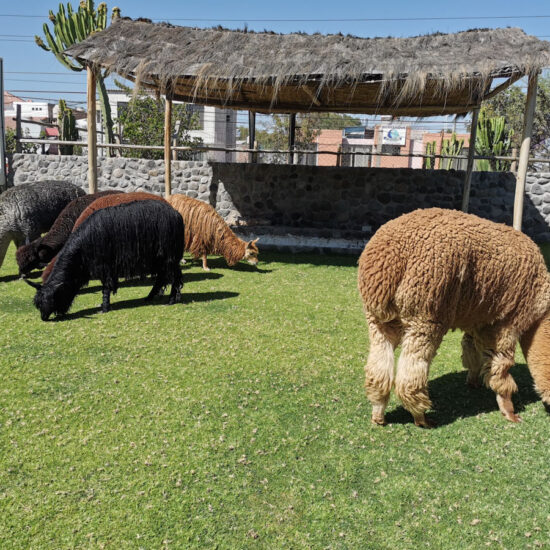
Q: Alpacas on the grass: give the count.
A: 6